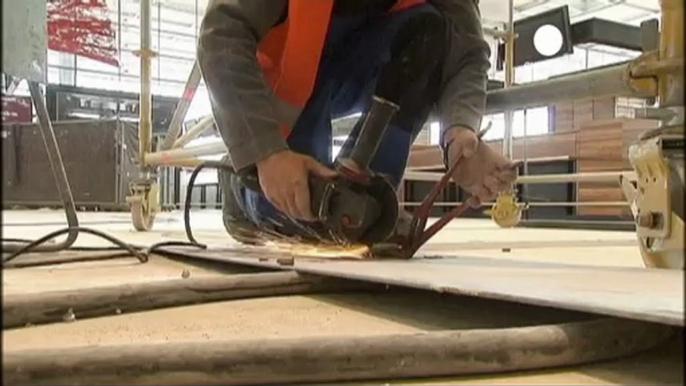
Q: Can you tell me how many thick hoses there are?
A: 2